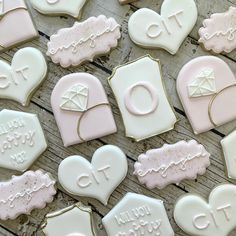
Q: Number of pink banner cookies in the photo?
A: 4